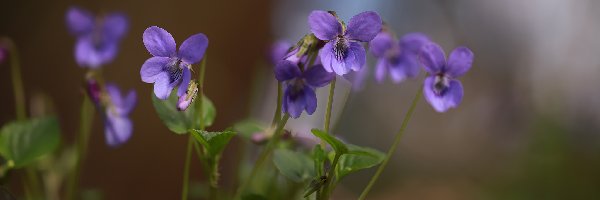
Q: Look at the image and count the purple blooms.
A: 7